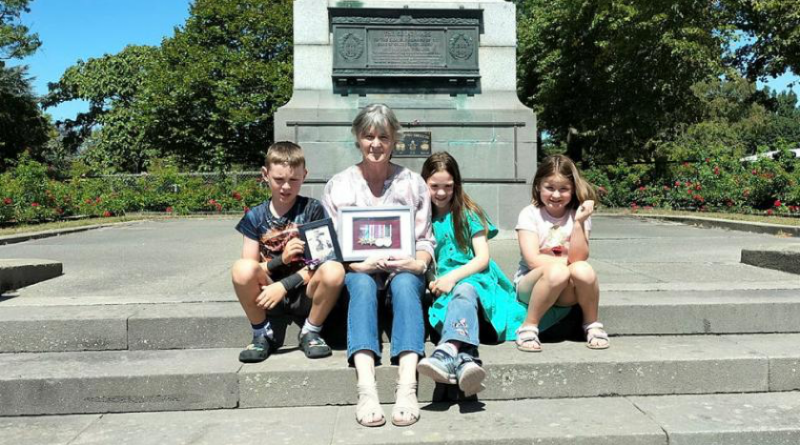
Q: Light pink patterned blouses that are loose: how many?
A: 1